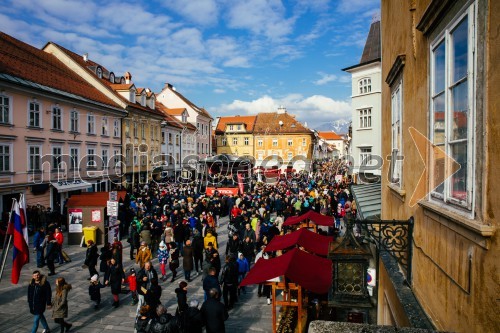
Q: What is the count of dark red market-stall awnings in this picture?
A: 3